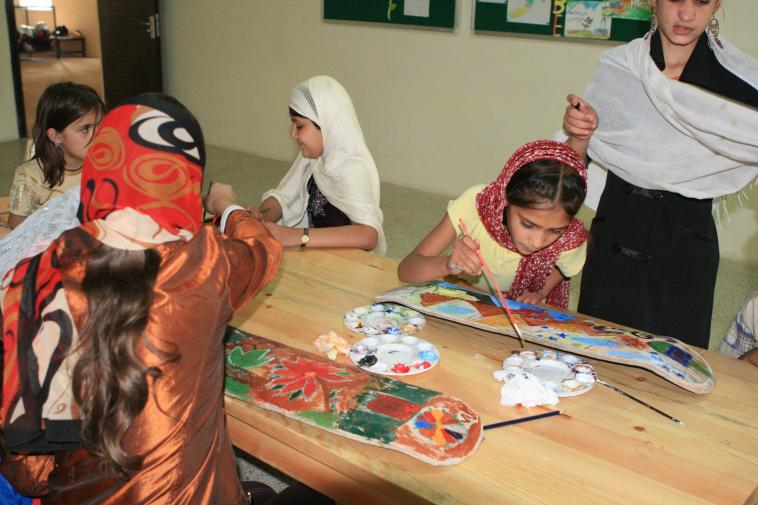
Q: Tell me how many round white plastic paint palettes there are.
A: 3